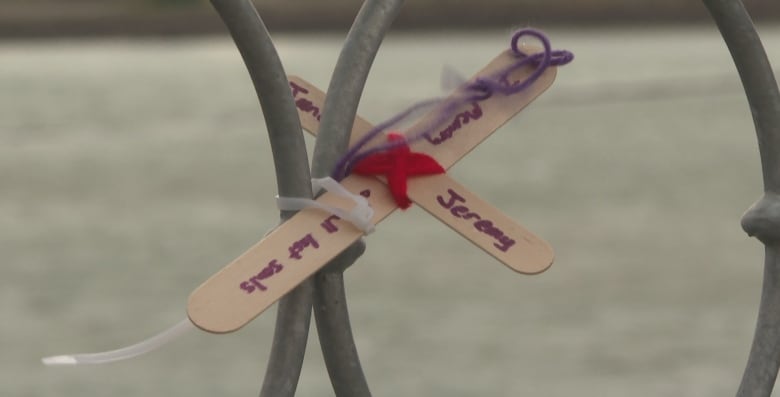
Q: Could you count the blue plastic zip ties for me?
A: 0